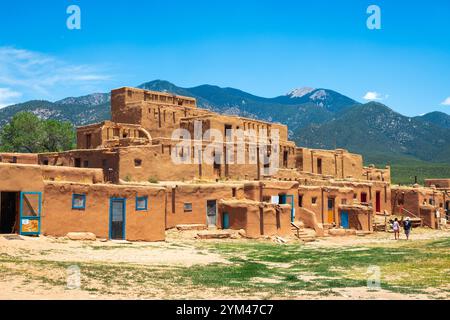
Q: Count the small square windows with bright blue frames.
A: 2